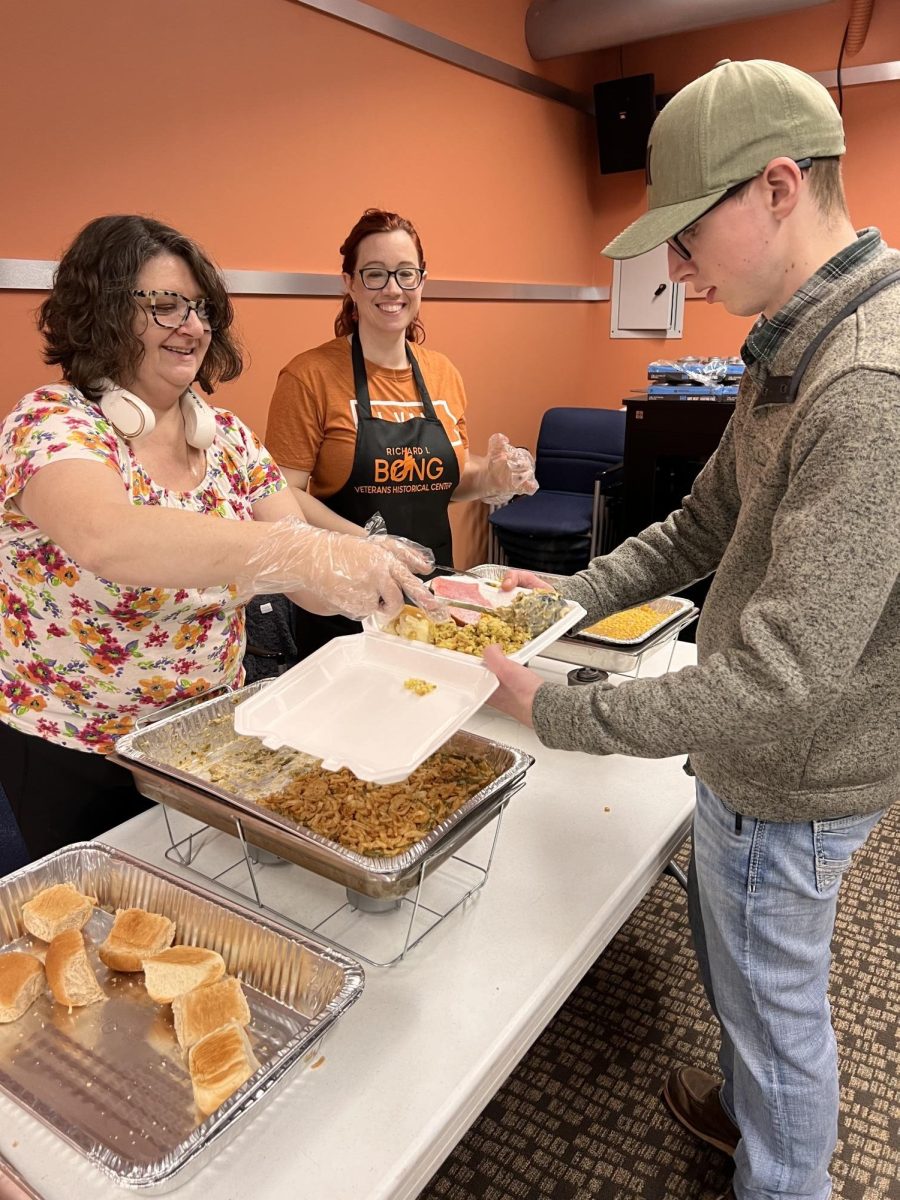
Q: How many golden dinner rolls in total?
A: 7